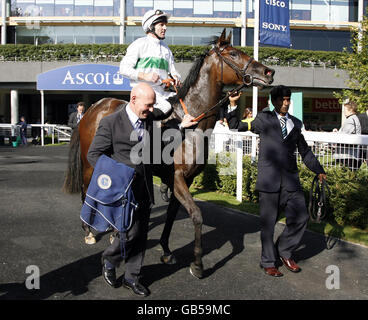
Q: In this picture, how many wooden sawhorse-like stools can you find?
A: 0